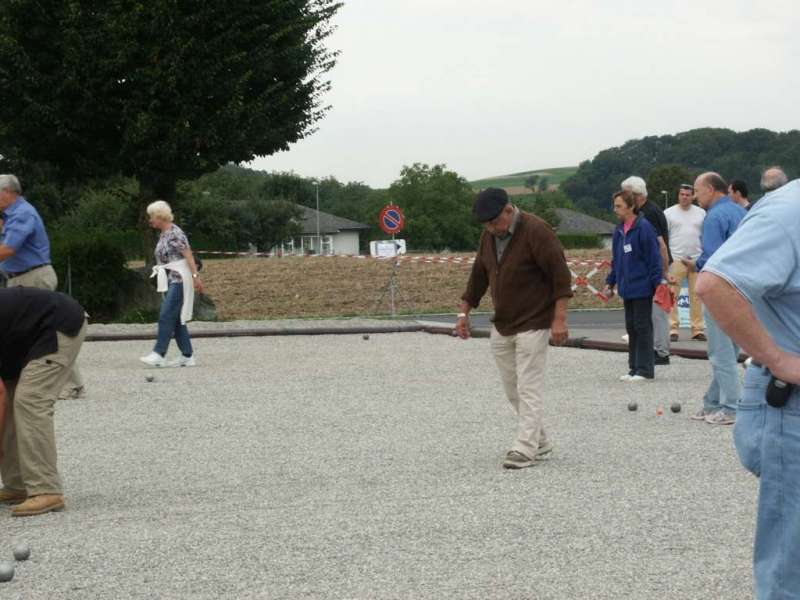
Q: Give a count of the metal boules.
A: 6